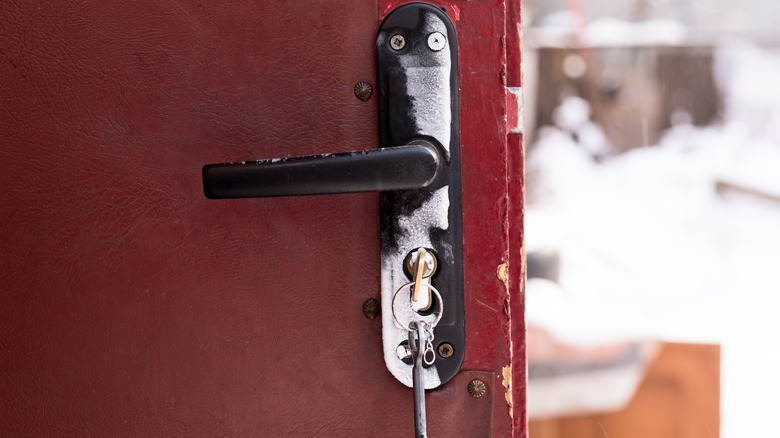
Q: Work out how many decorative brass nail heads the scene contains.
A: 3